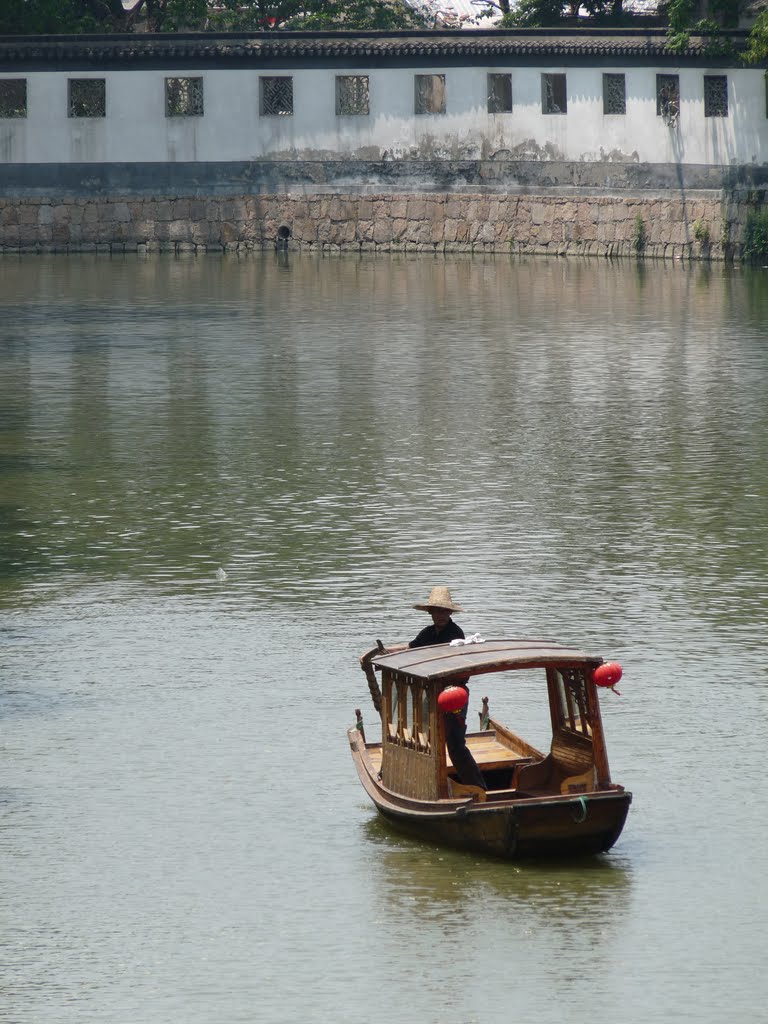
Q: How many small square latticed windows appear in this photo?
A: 11